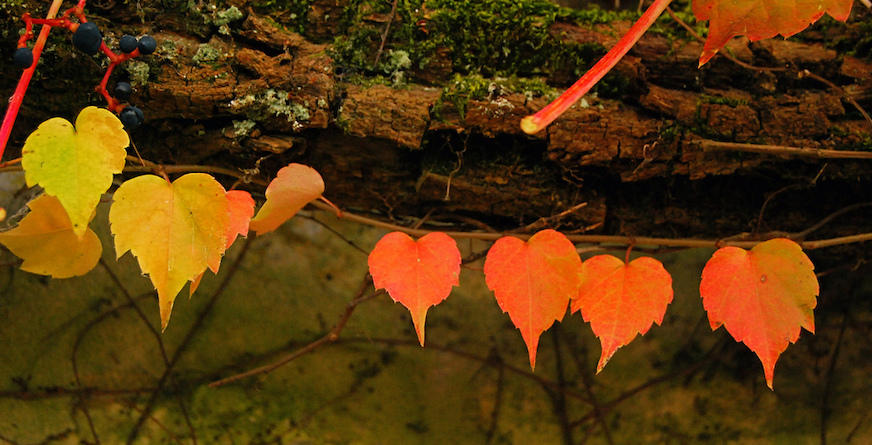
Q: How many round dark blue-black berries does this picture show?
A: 6